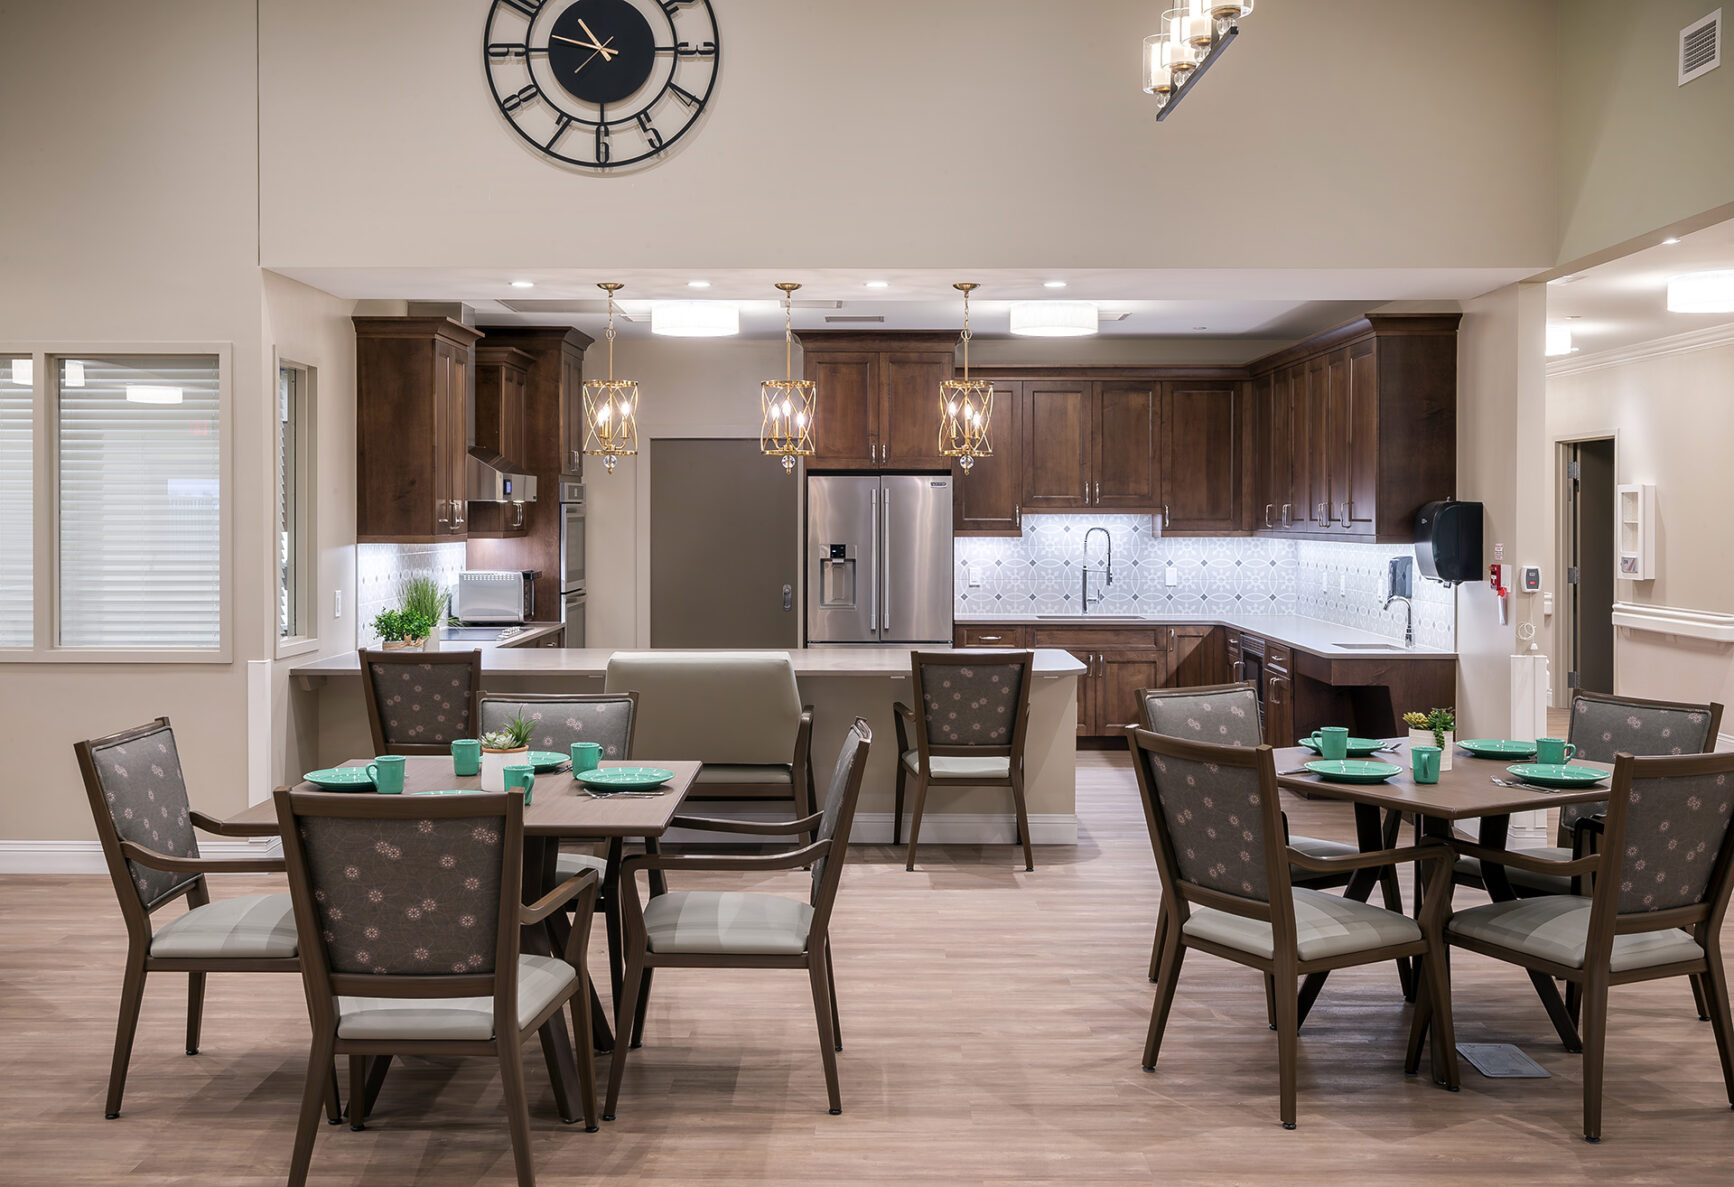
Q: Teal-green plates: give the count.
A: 8